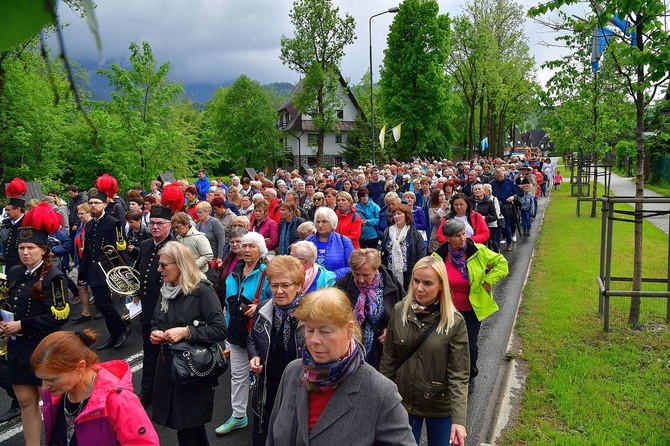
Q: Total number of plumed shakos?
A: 4